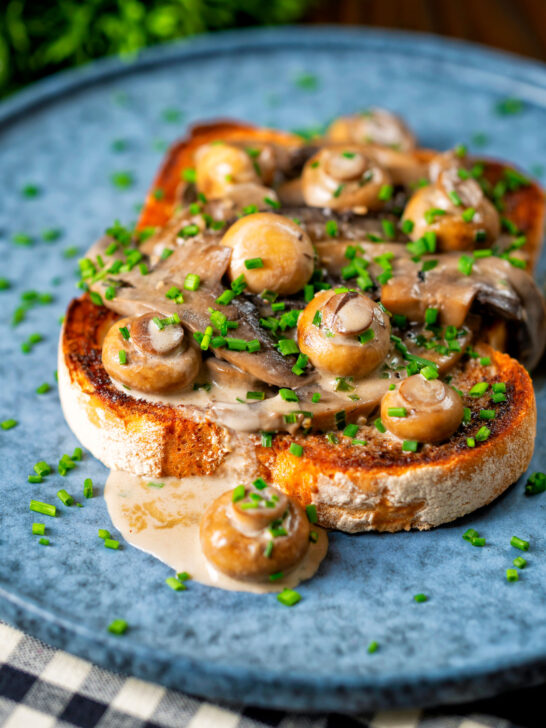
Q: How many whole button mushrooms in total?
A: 9